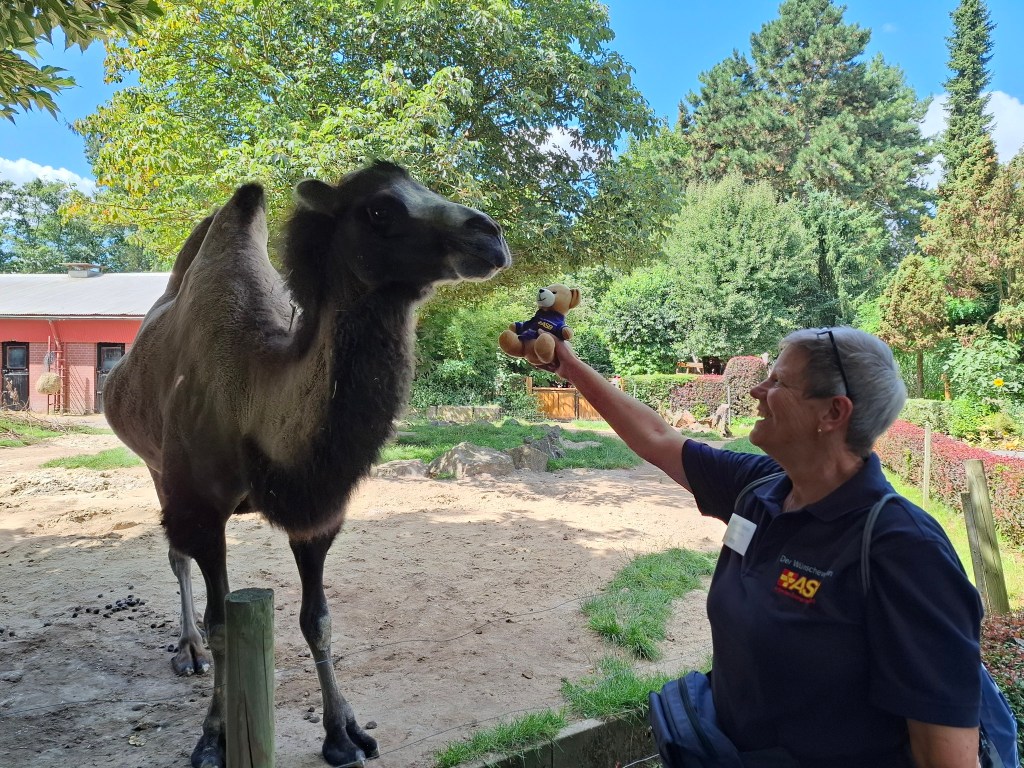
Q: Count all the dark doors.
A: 2